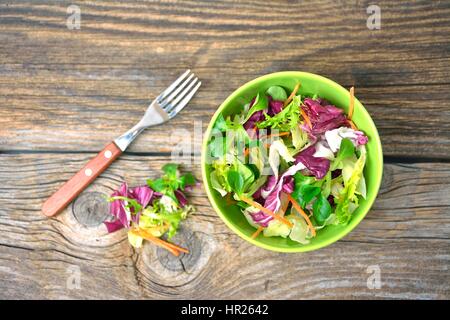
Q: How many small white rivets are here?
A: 2